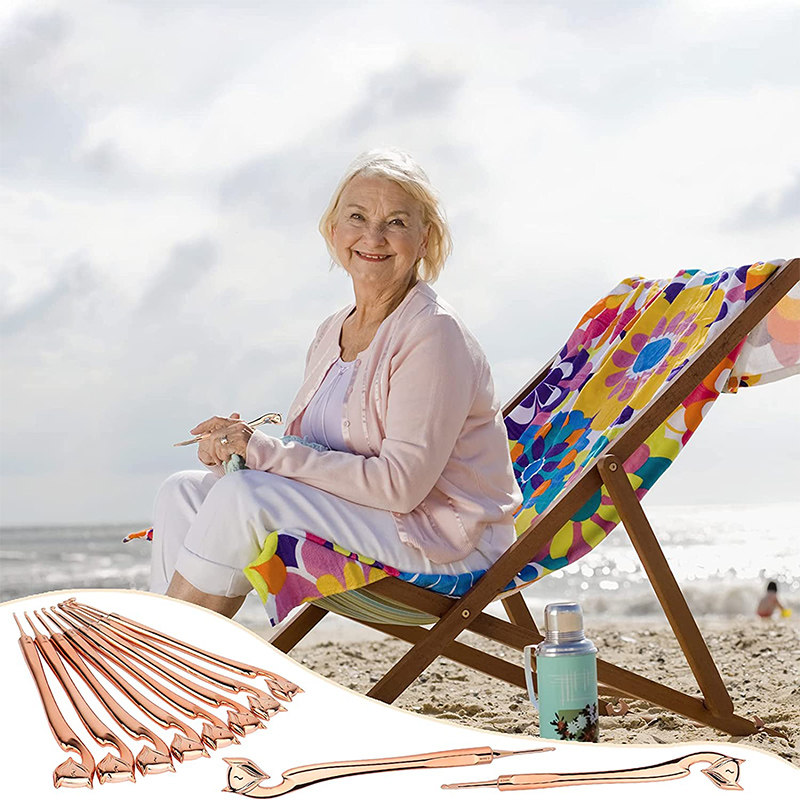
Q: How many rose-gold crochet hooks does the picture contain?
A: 11